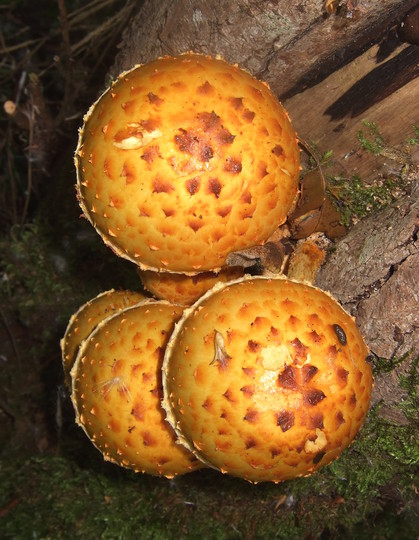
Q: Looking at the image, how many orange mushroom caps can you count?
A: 5